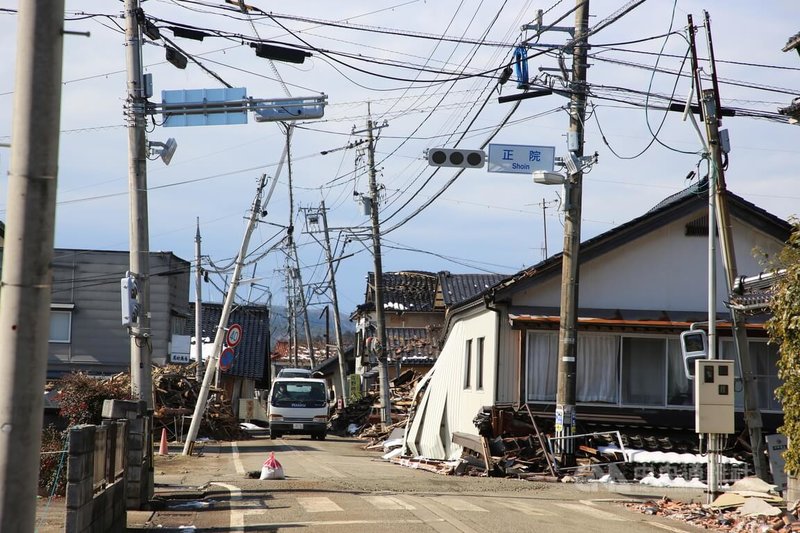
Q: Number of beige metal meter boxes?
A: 1